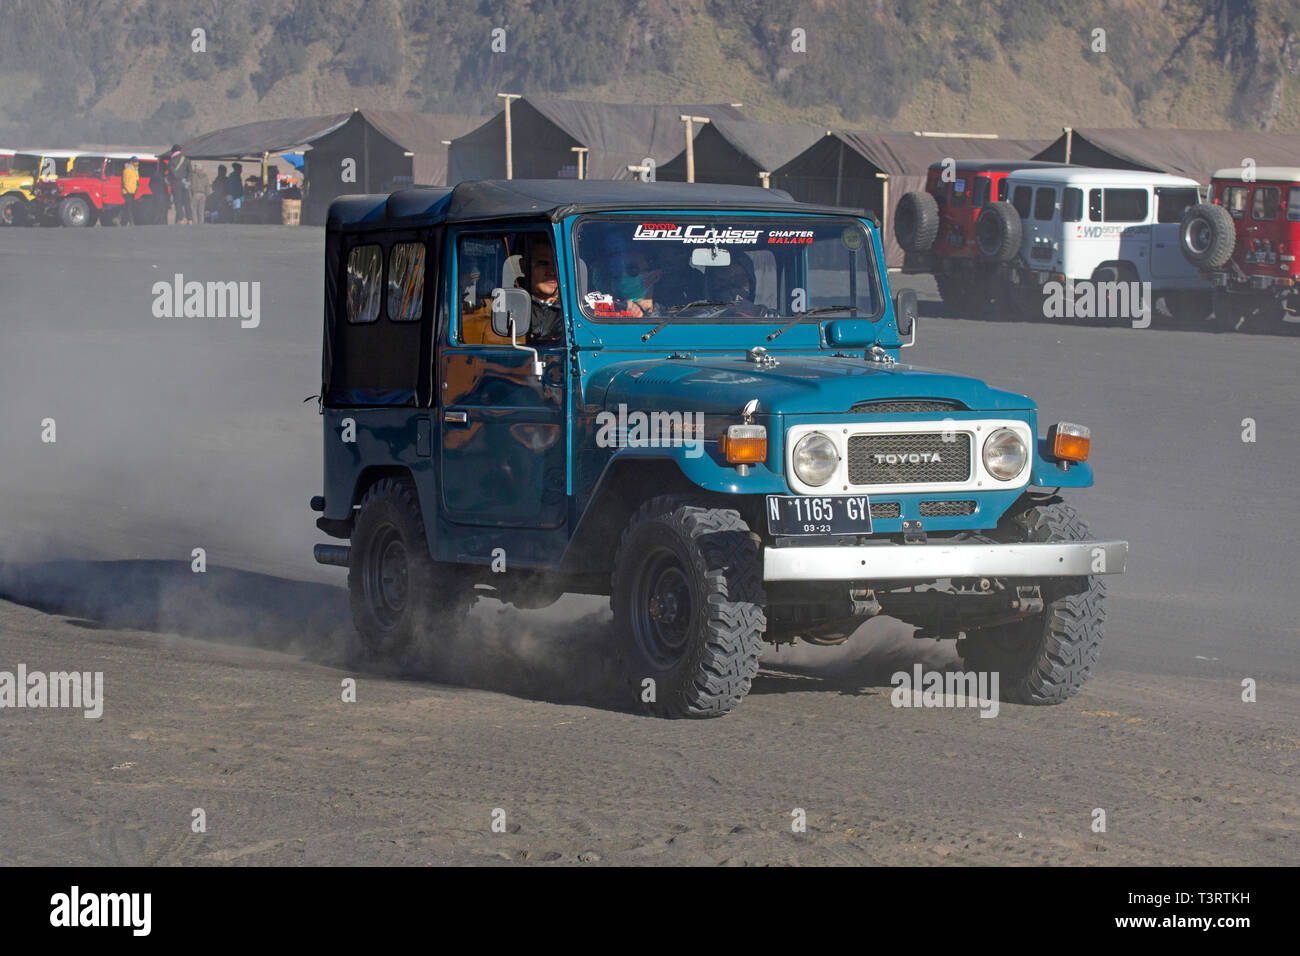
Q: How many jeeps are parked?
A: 6